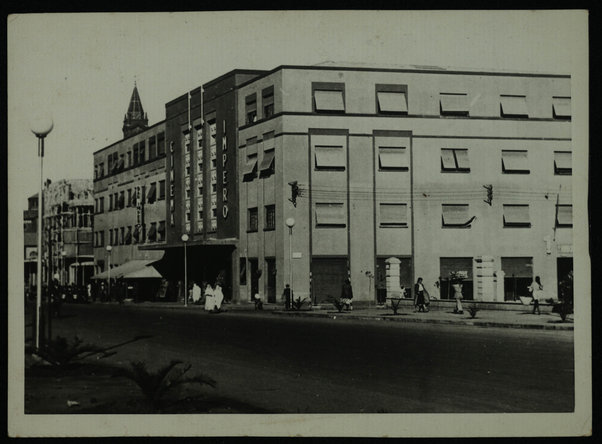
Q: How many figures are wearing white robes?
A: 3